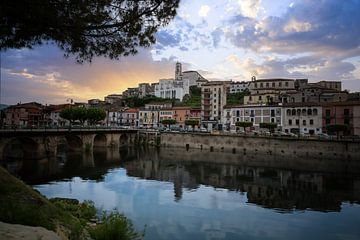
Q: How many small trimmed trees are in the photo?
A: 5